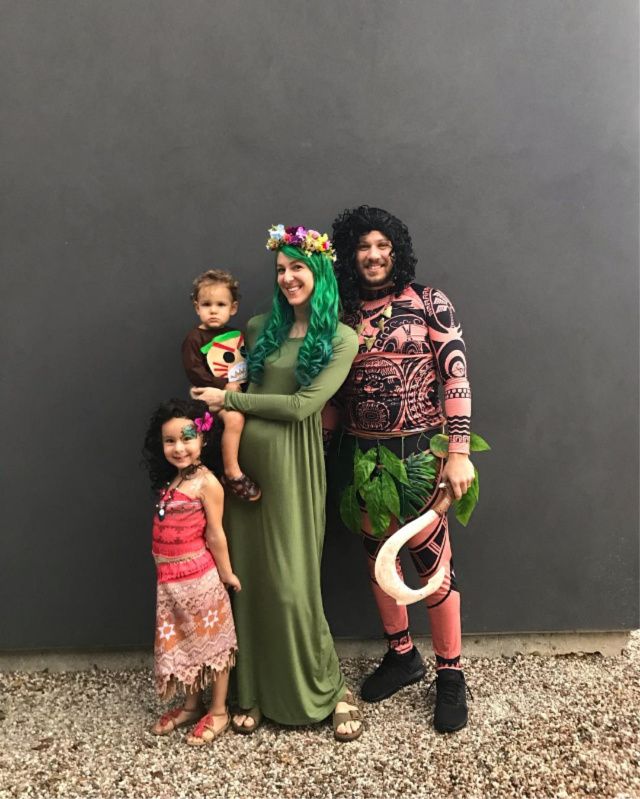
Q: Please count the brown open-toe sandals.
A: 2